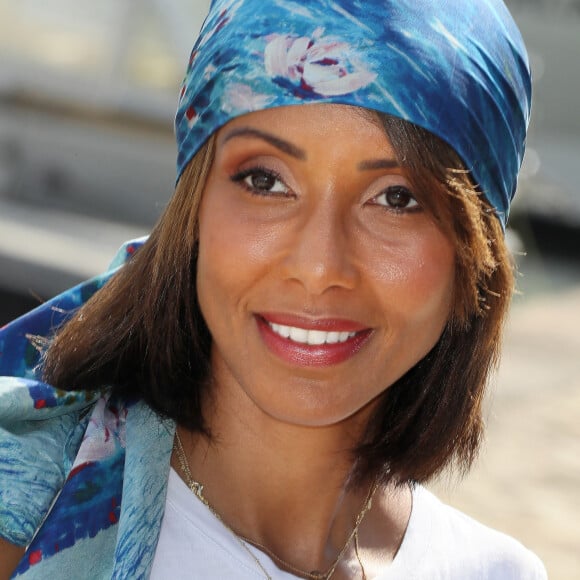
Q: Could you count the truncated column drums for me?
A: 0